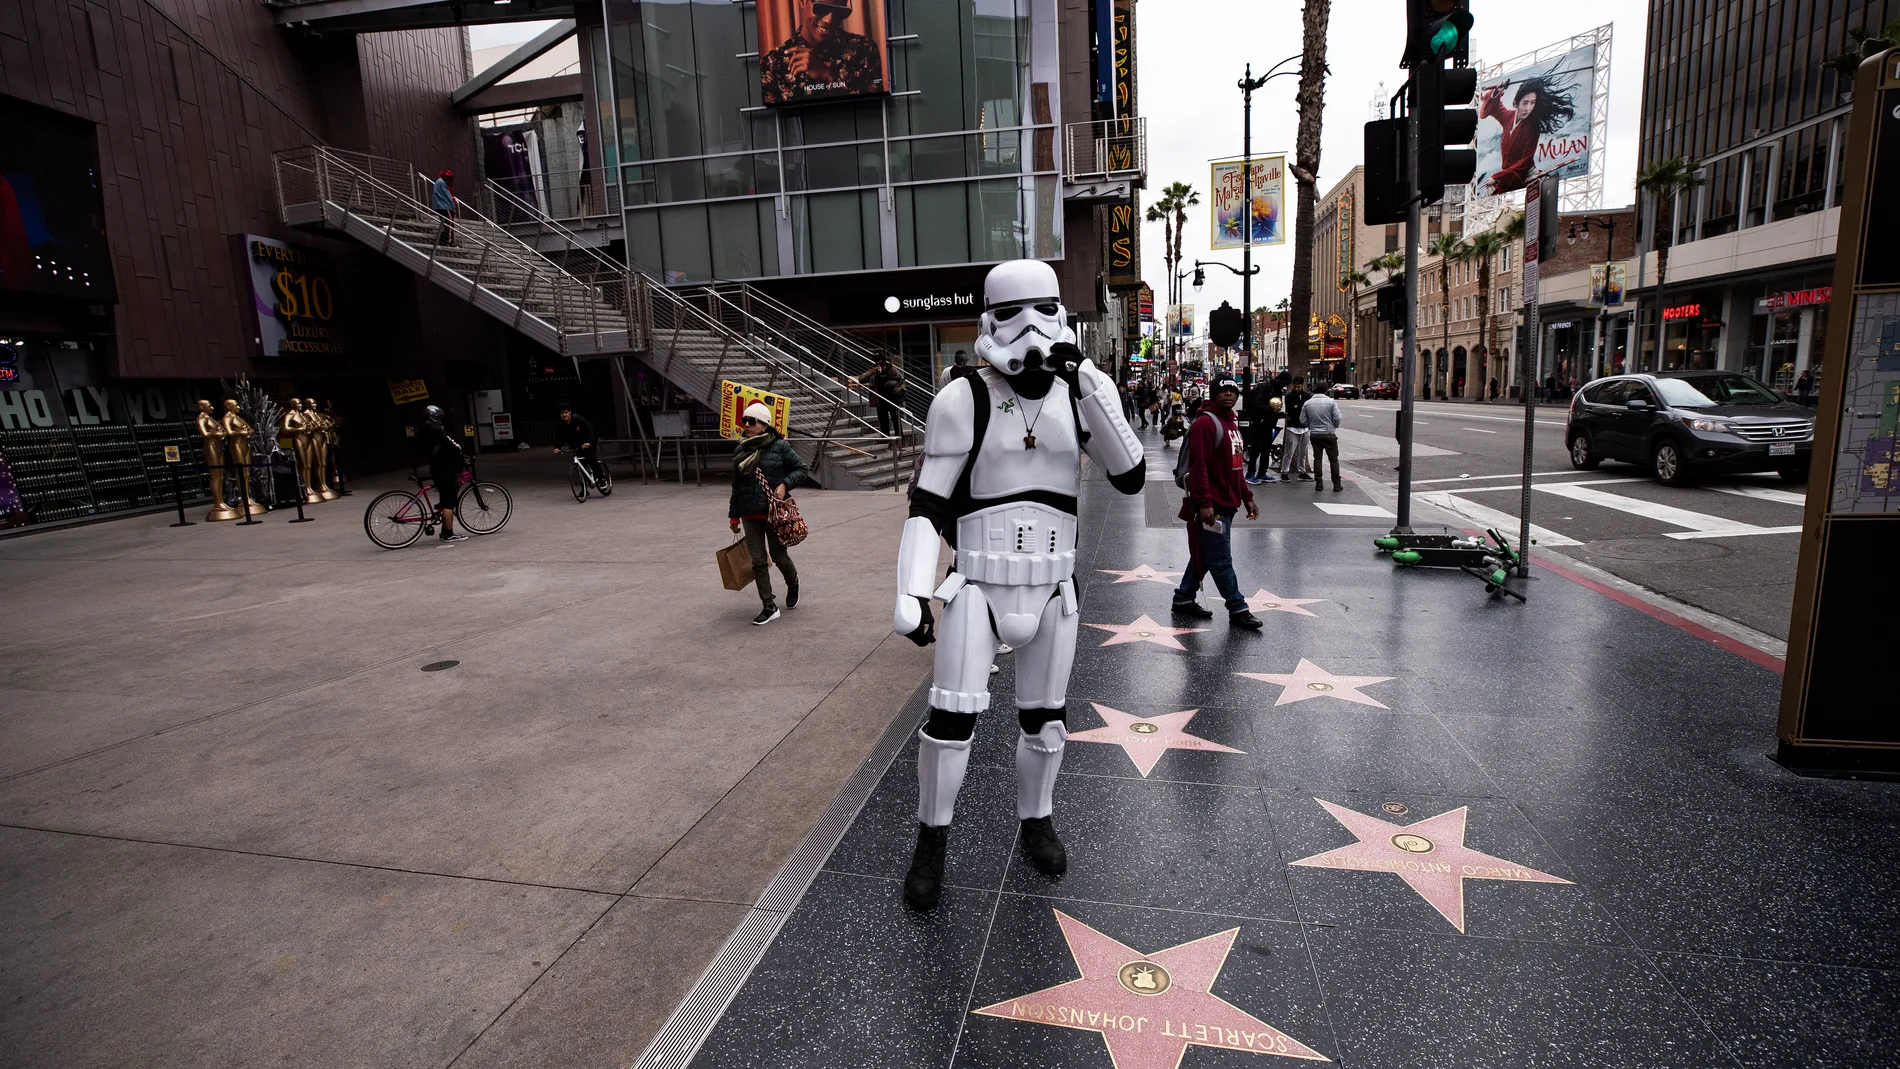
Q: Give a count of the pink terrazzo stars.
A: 7